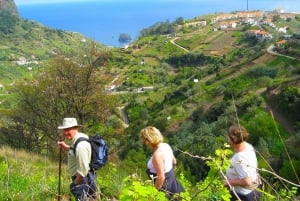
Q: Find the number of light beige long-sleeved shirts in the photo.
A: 1